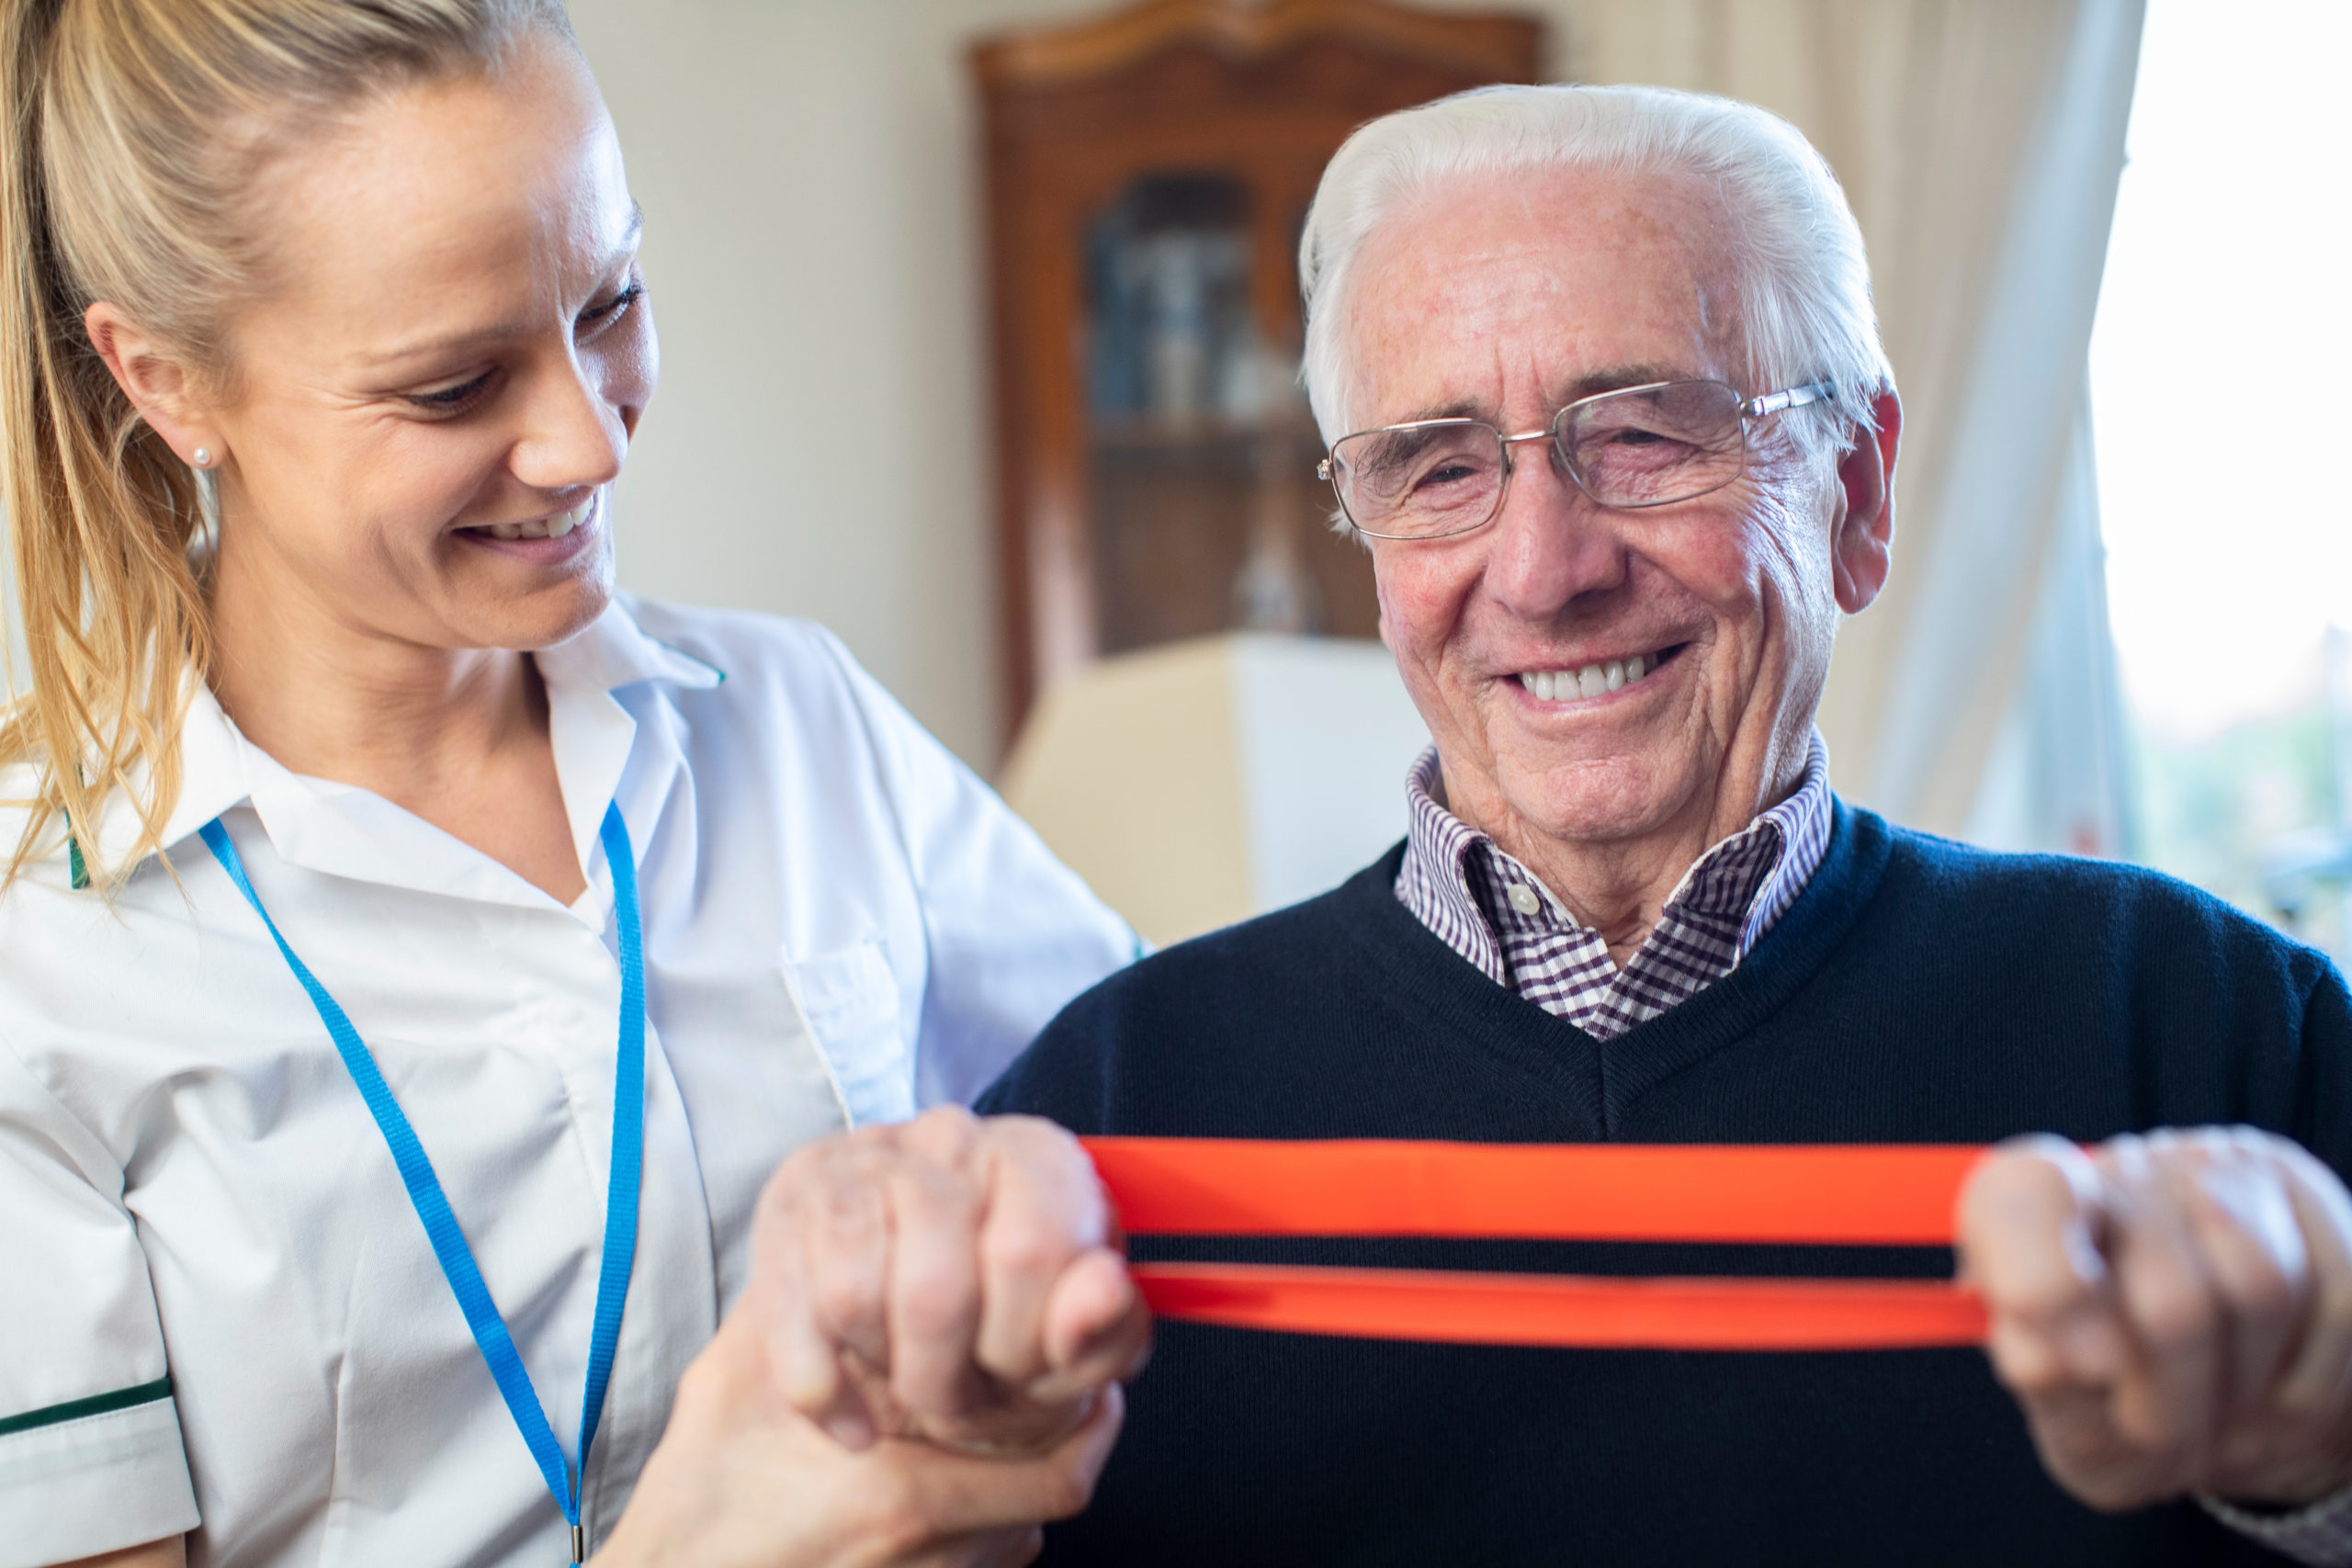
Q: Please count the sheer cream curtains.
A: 1